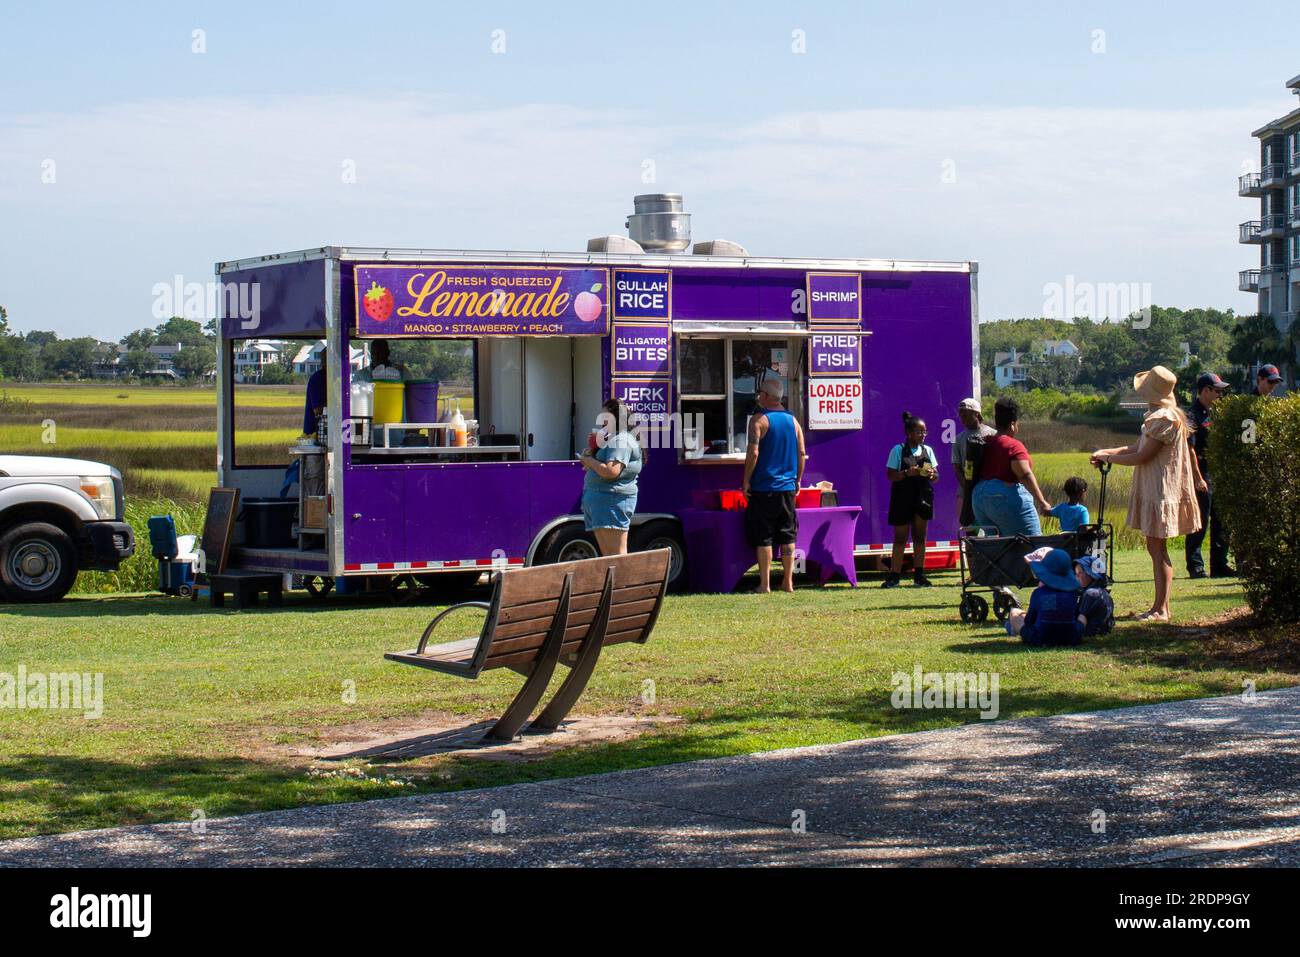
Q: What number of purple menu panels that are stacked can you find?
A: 5